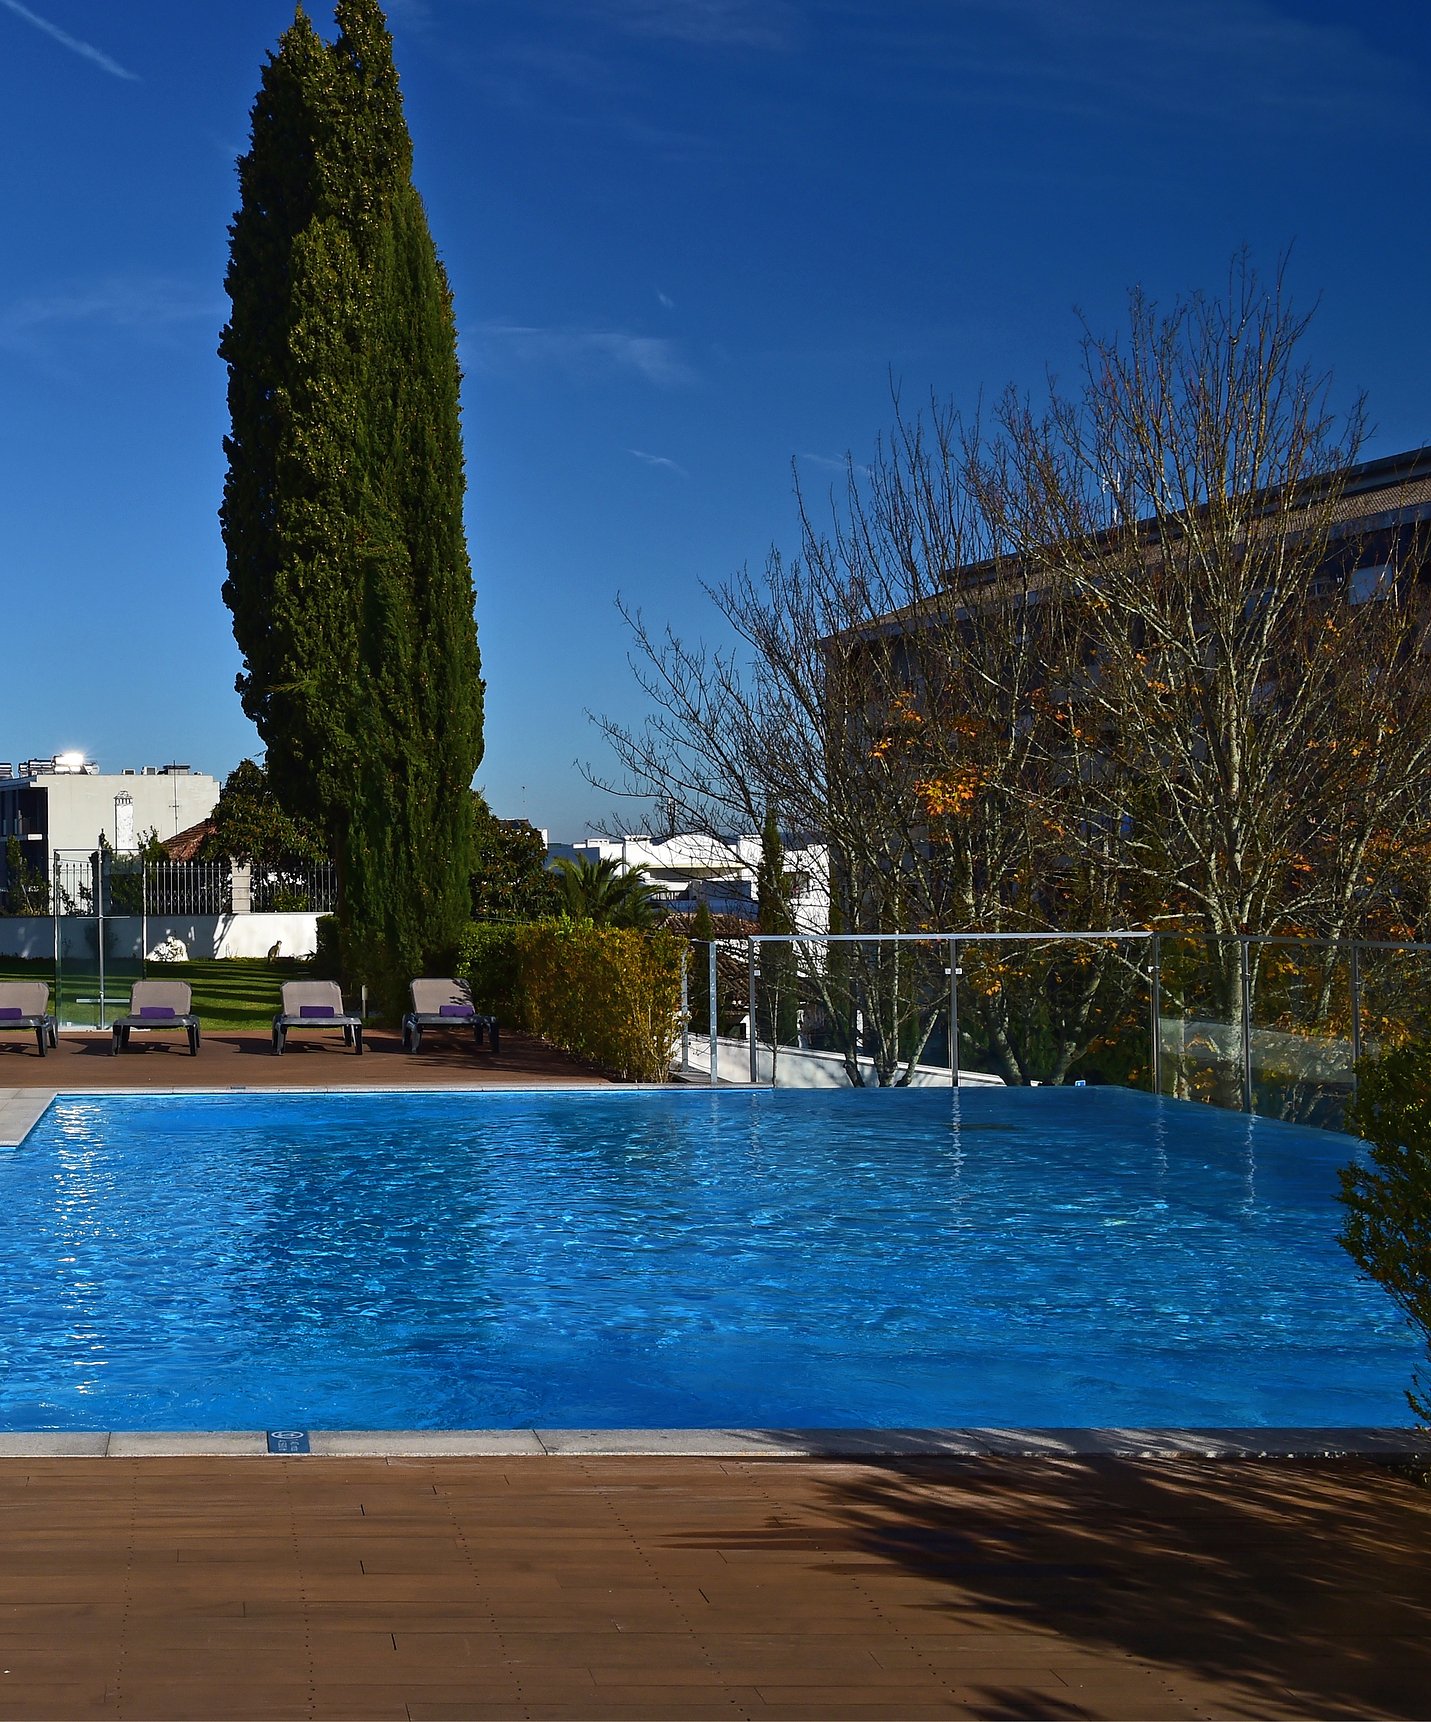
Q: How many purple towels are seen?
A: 4